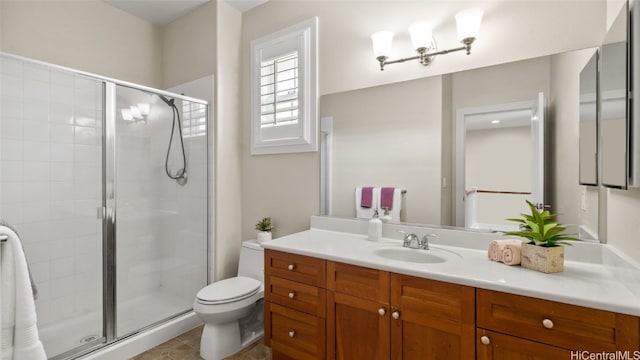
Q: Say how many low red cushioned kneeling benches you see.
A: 0